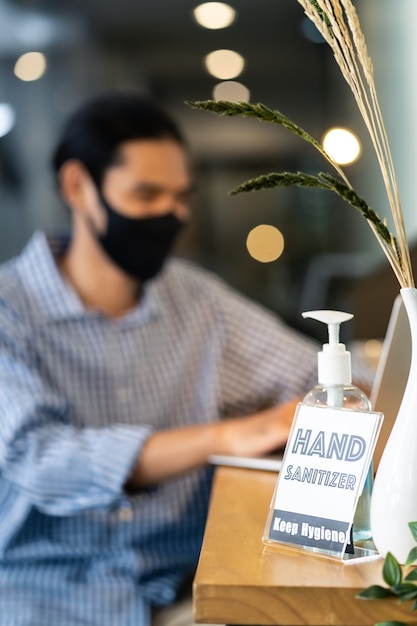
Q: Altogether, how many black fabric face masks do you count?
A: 1